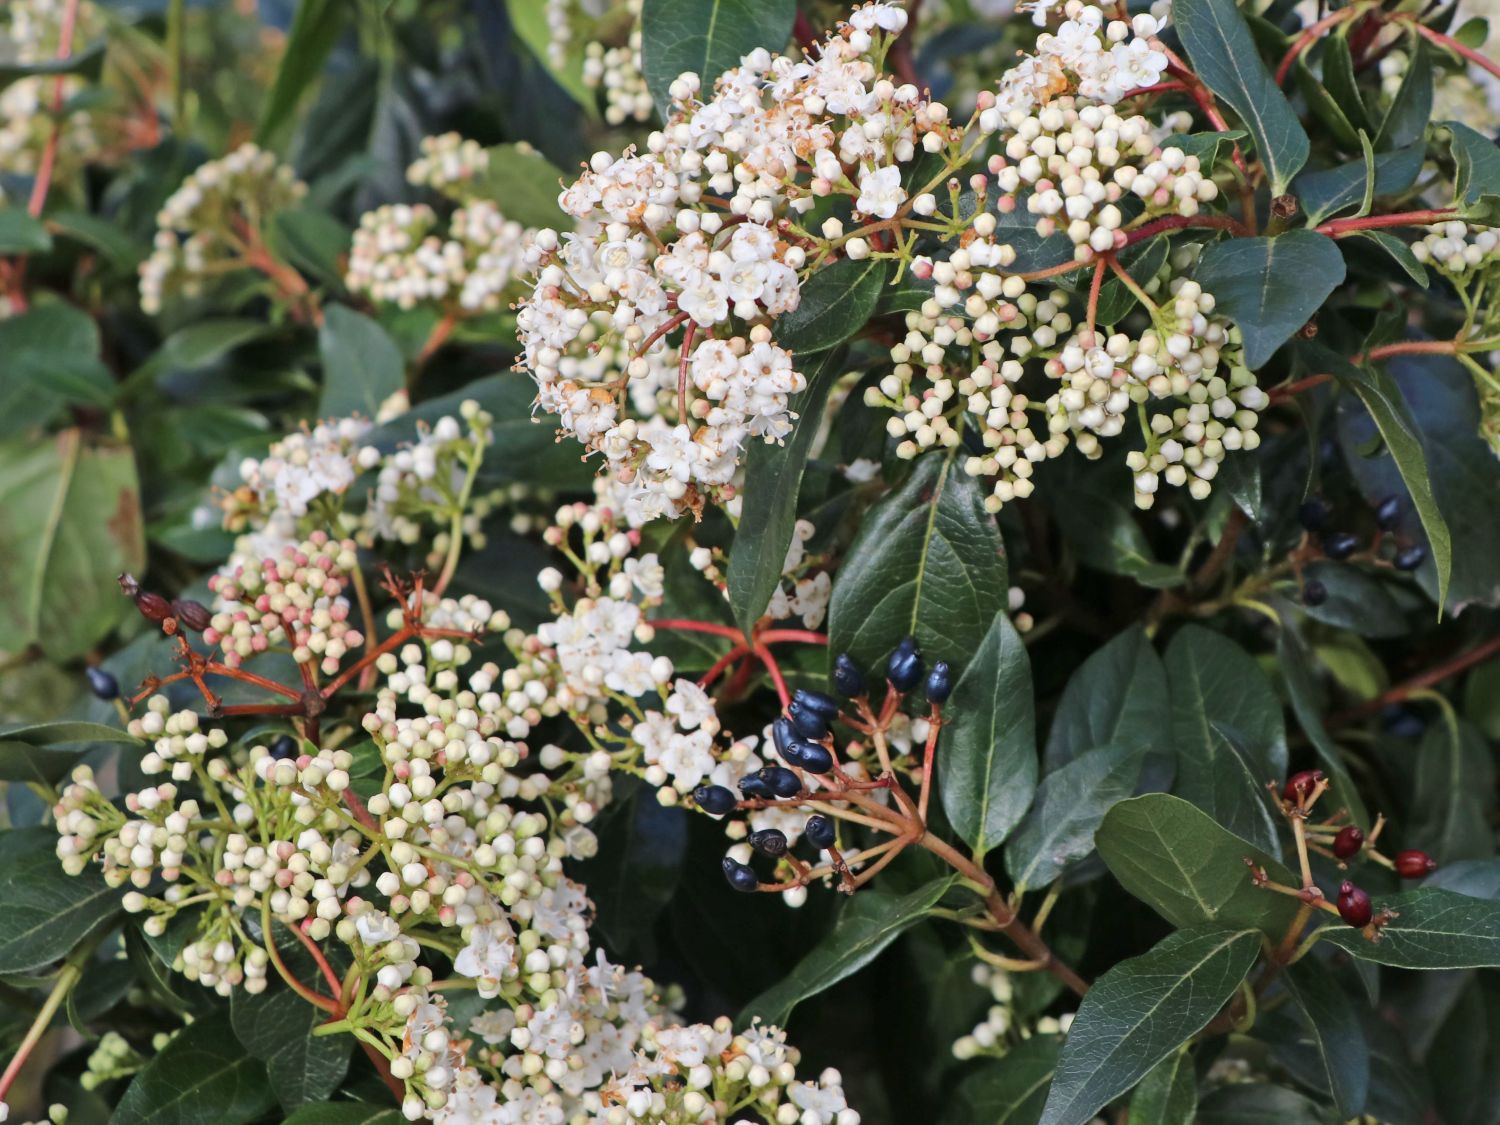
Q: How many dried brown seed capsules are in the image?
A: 2